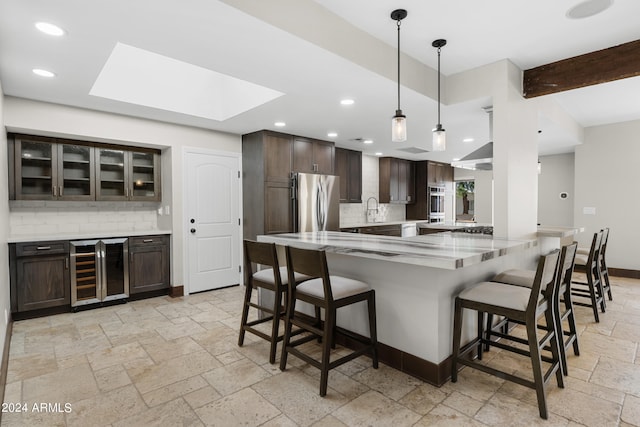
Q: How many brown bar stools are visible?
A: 6